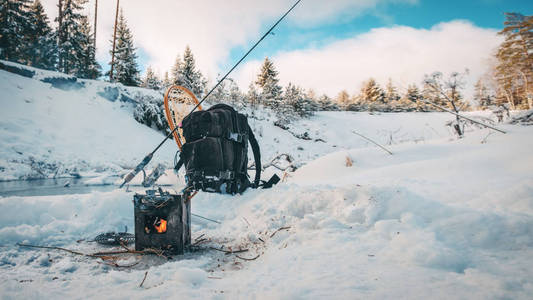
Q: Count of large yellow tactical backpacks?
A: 0